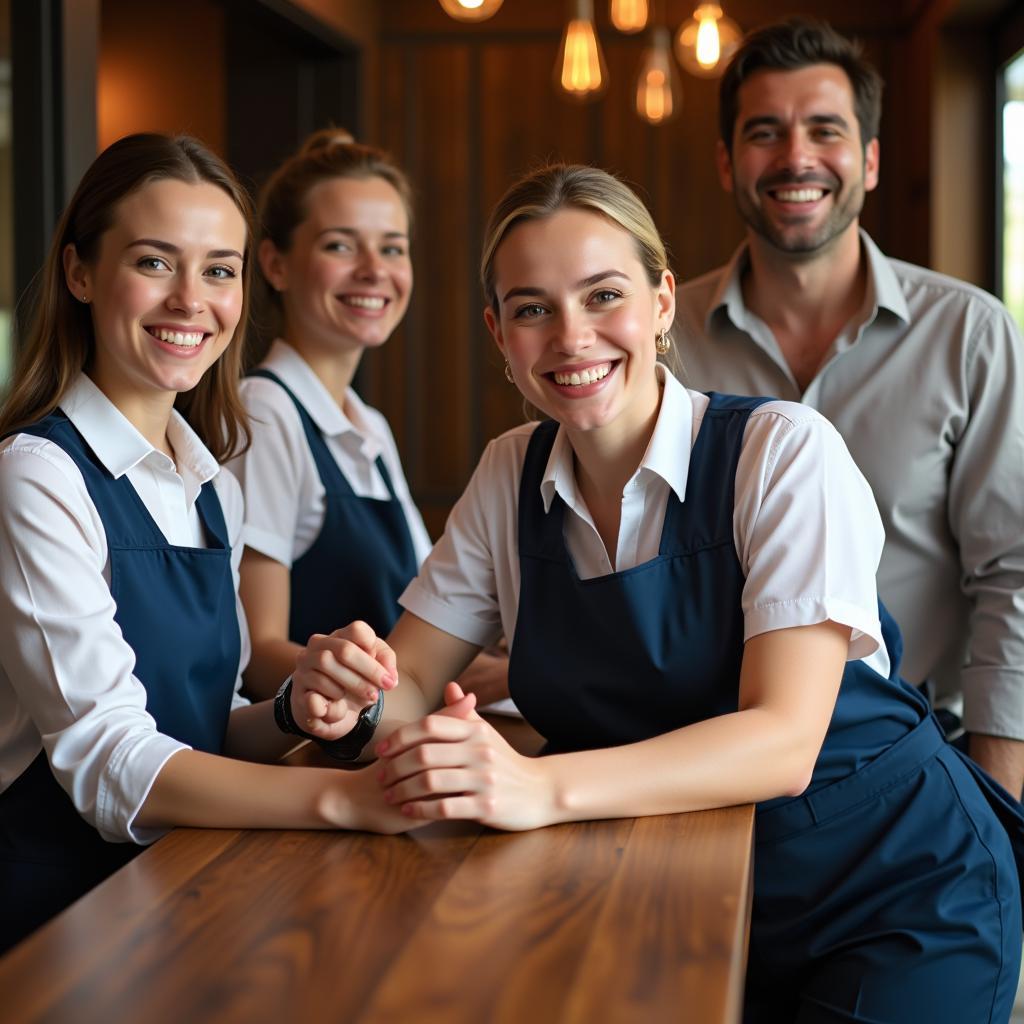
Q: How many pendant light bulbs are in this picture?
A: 5